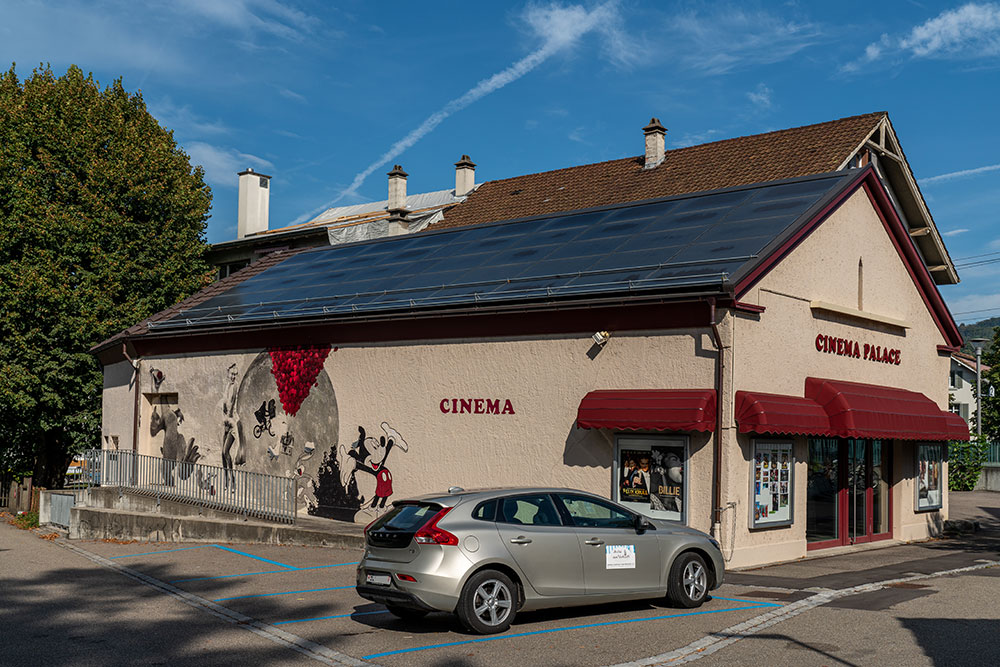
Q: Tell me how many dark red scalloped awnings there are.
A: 4